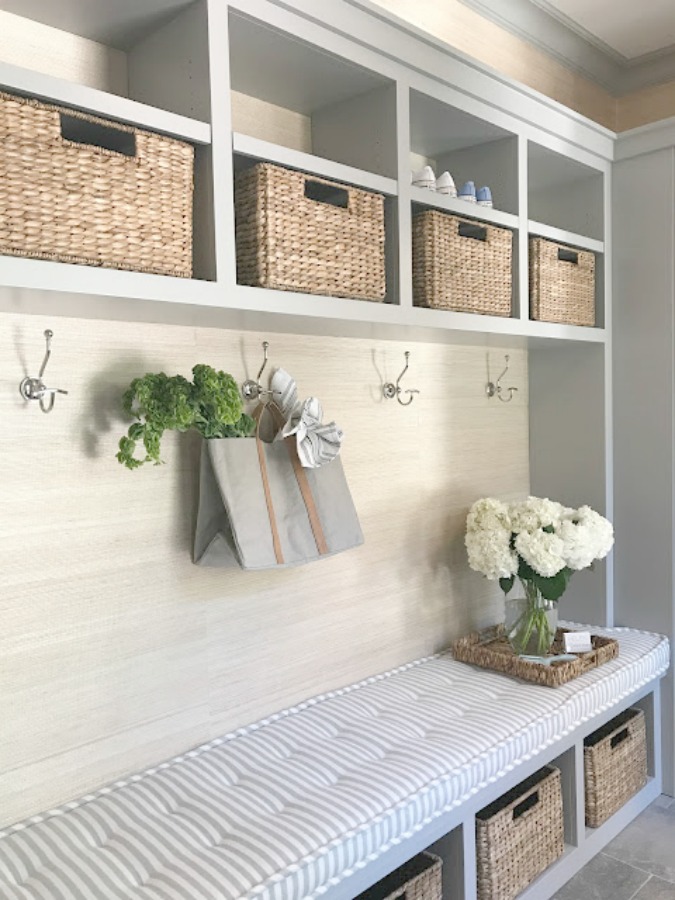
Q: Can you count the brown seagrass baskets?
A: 7